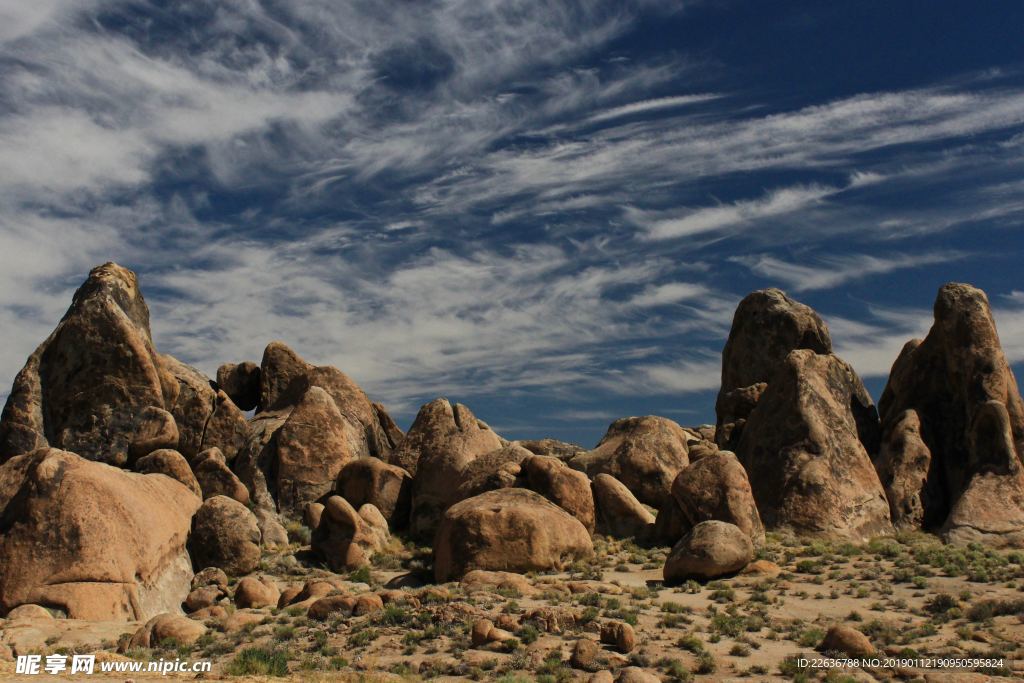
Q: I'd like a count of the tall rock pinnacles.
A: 3